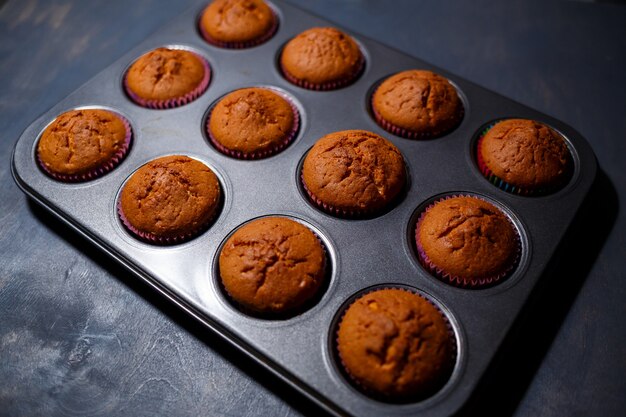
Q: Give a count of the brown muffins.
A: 12